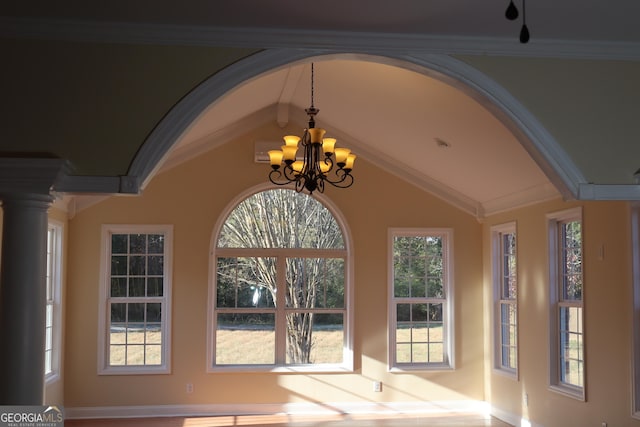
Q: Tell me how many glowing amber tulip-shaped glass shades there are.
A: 9